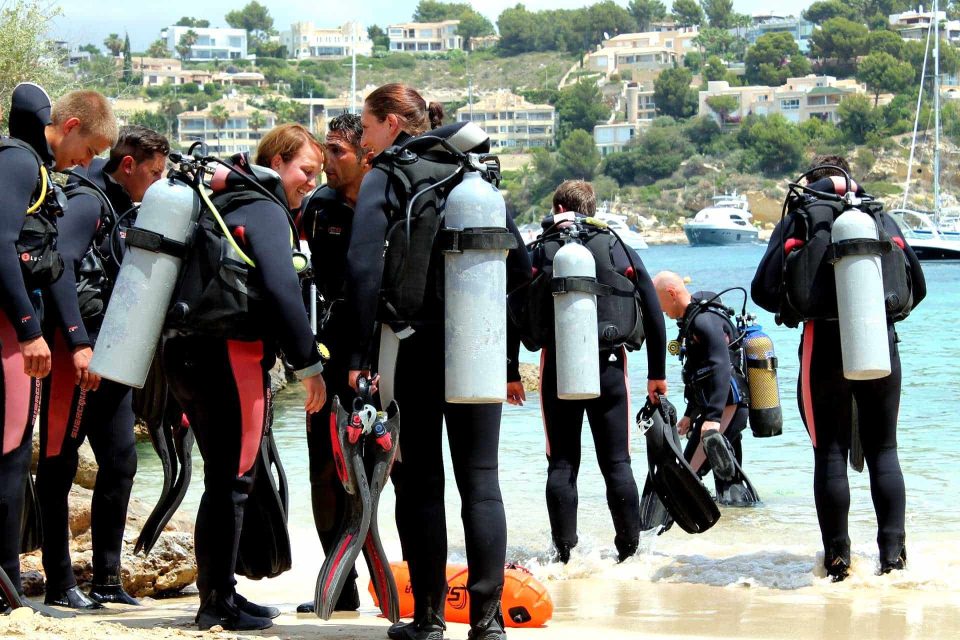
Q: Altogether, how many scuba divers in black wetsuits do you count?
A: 8